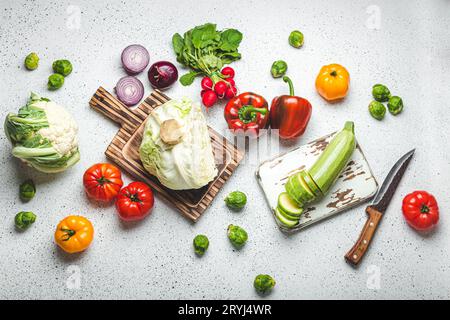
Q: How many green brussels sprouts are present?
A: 14